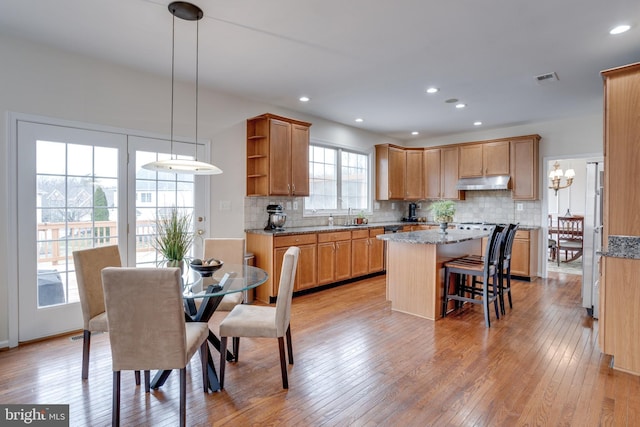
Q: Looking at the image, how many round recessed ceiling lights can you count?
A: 7